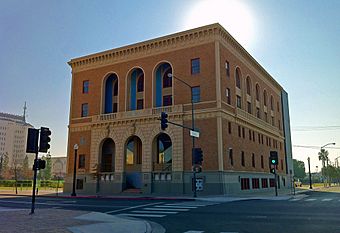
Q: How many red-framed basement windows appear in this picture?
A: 4